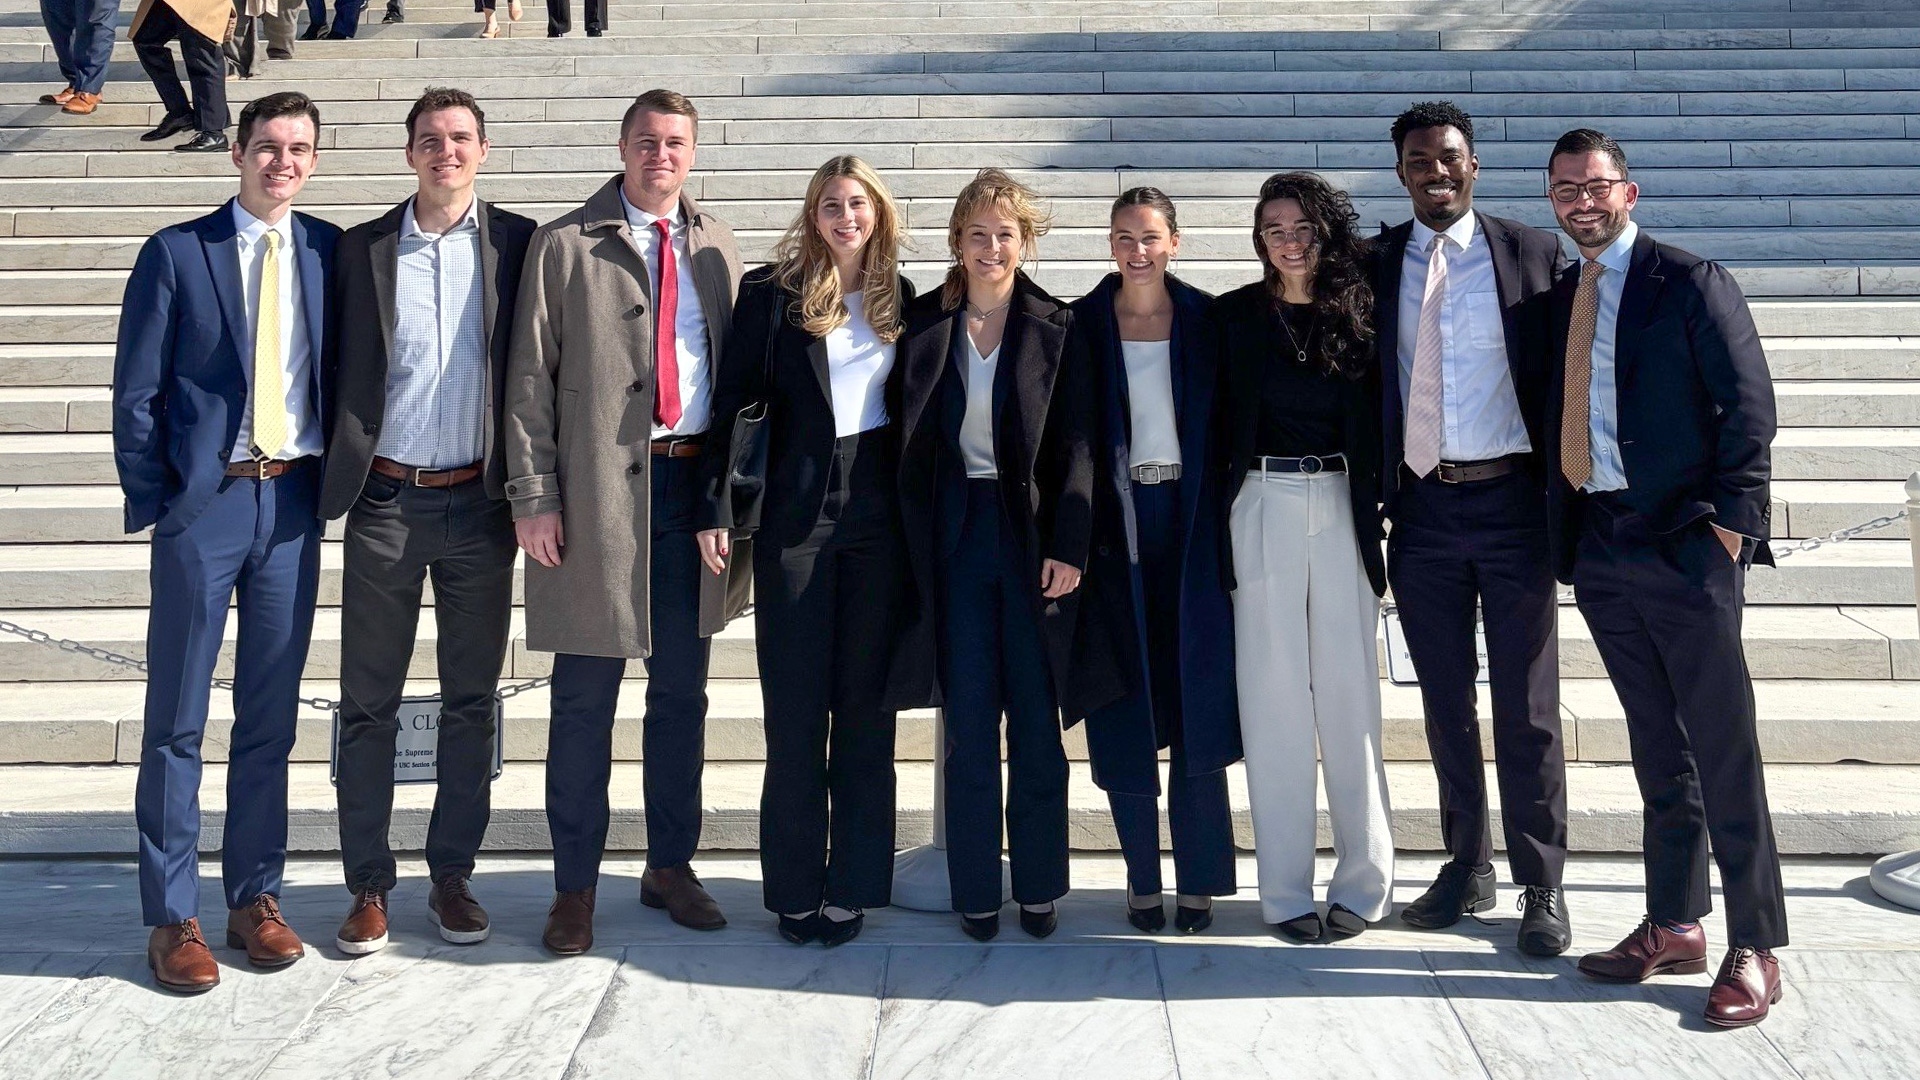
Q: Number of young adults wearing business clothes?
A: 9